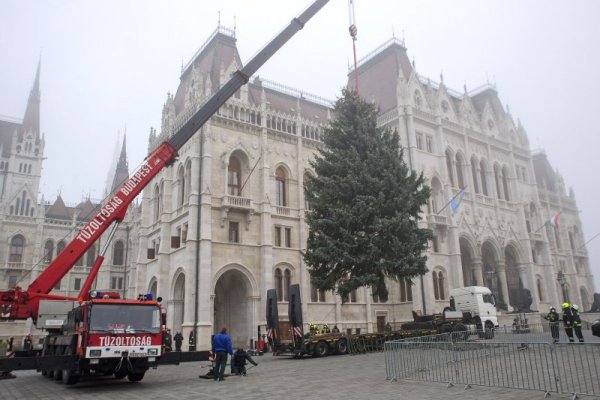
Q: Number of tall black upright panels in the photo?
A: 2